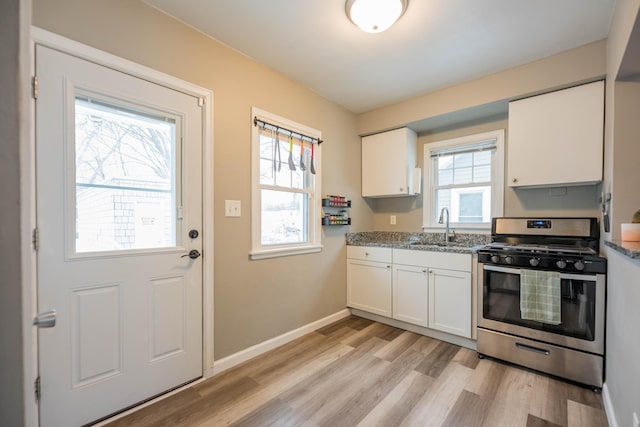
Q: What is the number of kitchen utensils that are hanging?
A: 4